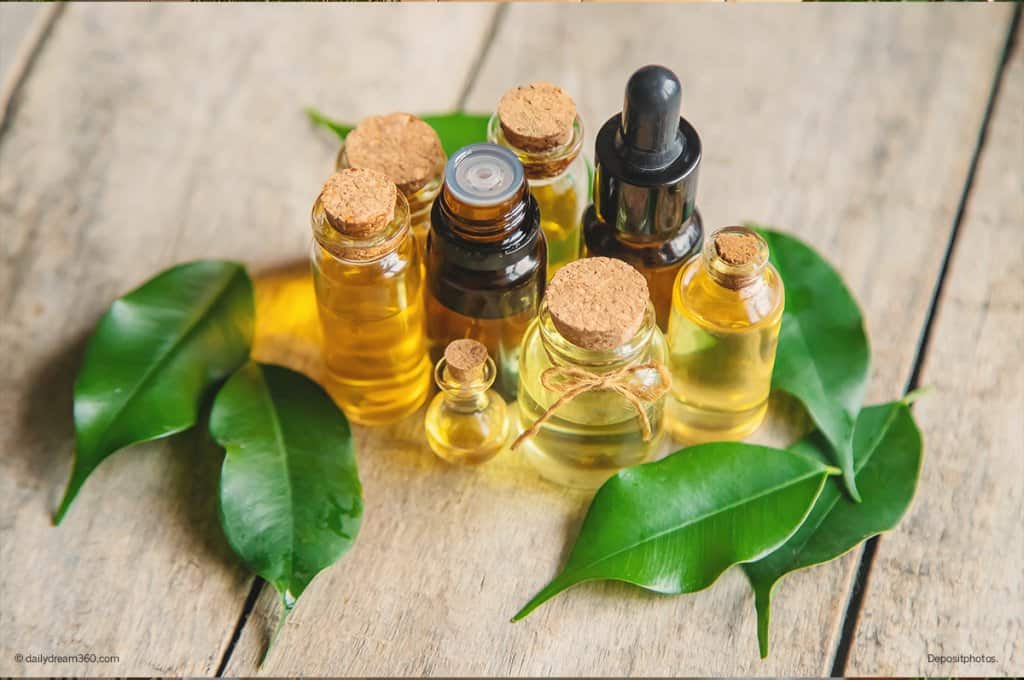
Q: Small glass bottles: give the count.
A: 8